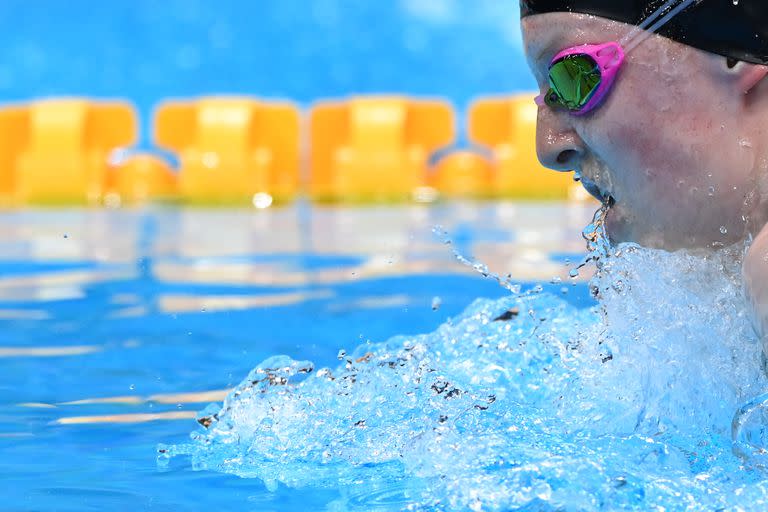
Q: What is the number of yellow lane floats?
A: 4